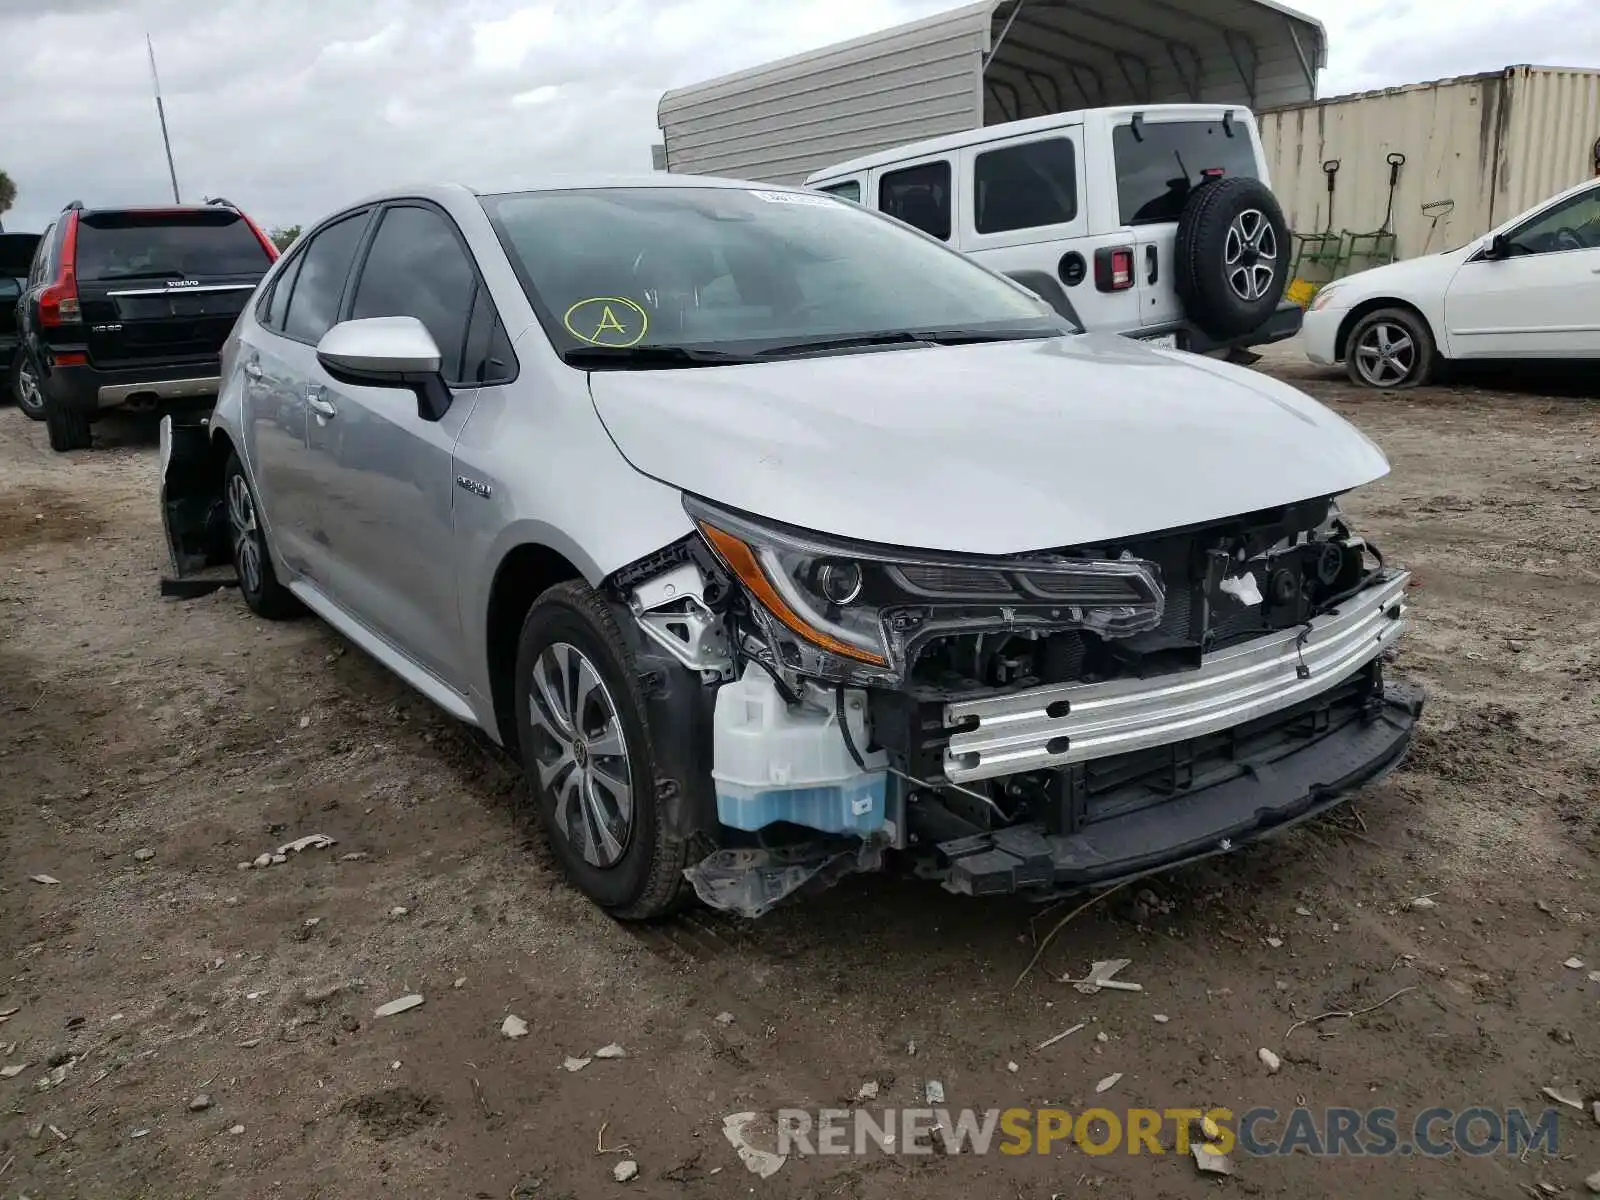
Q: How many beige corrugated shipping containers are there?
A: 1